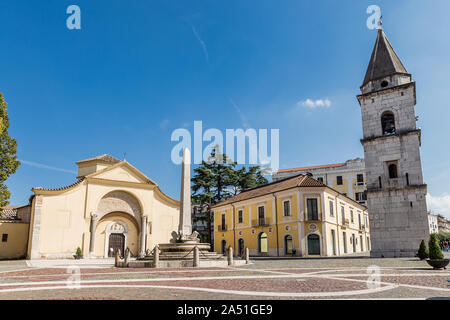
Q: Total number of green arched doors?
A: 1